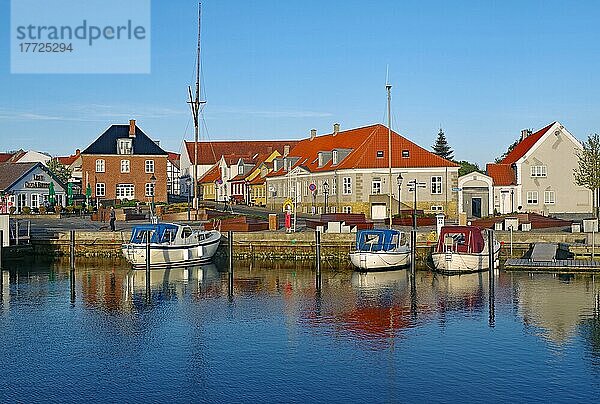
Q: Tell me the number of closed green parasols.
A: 3